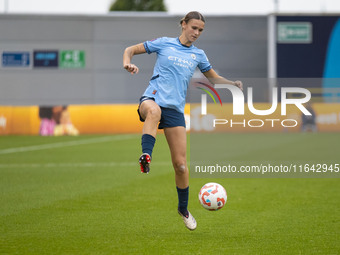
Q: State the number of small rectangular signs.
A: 4